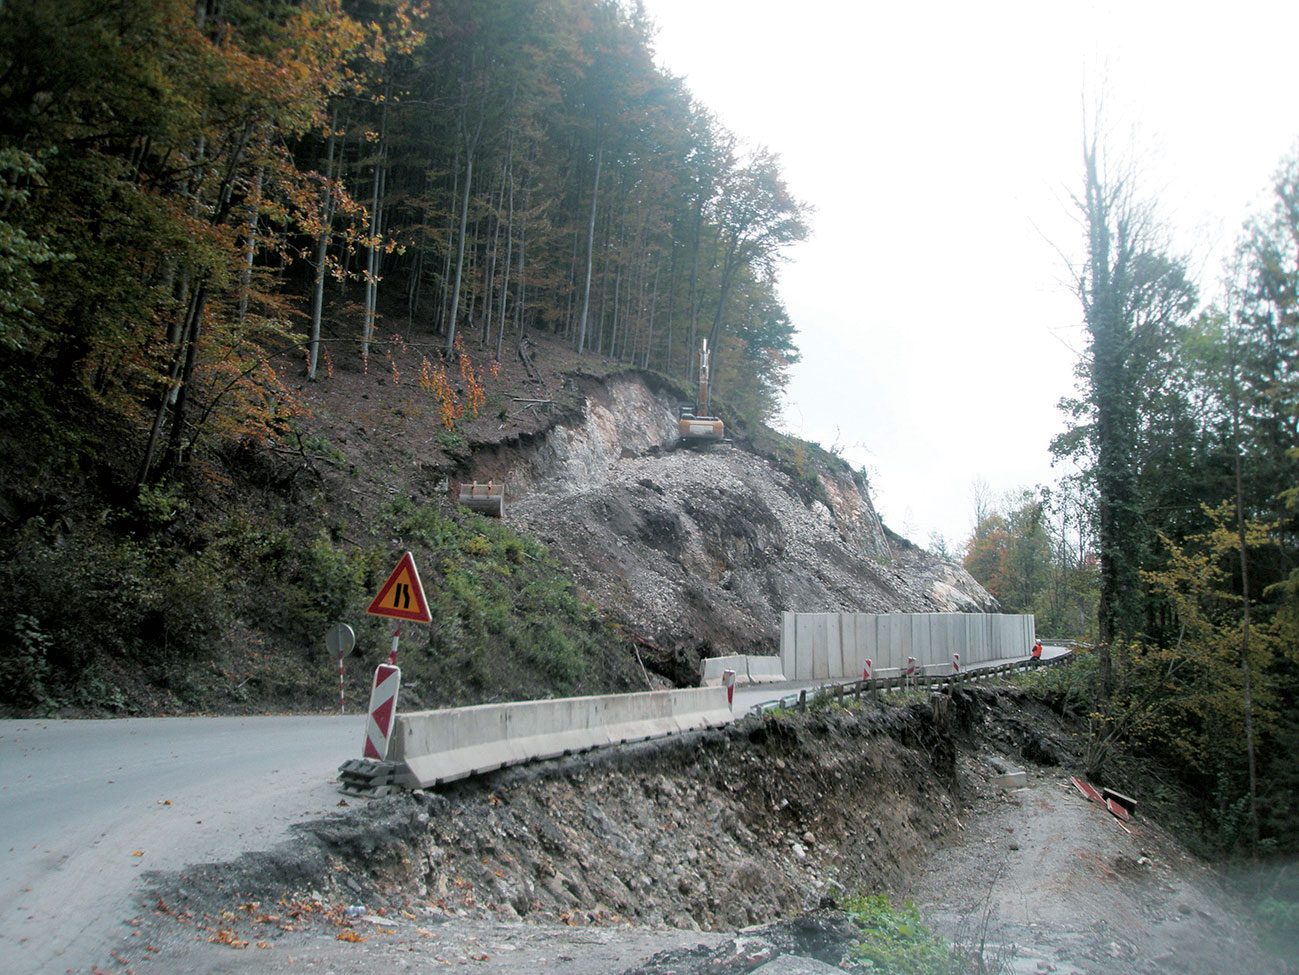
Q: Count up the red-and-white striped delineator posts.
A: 5